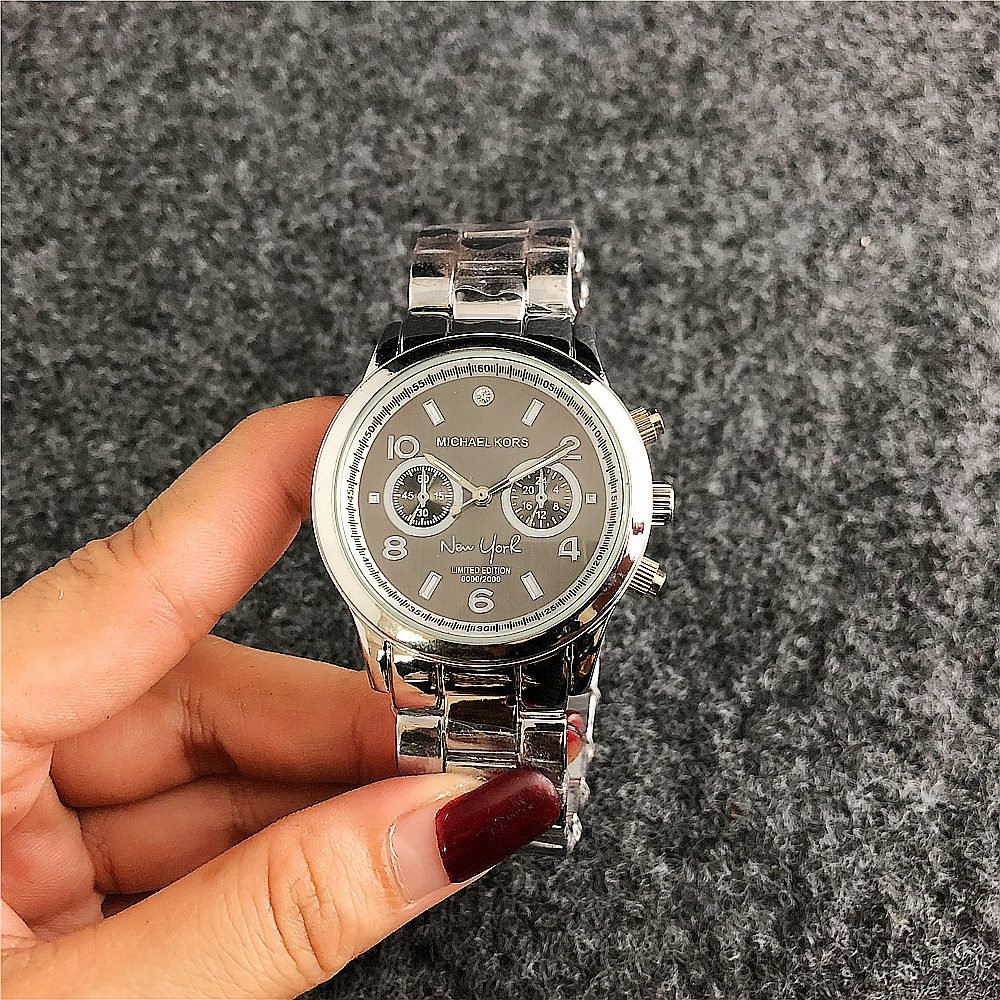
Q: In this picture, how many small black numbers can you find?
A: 12